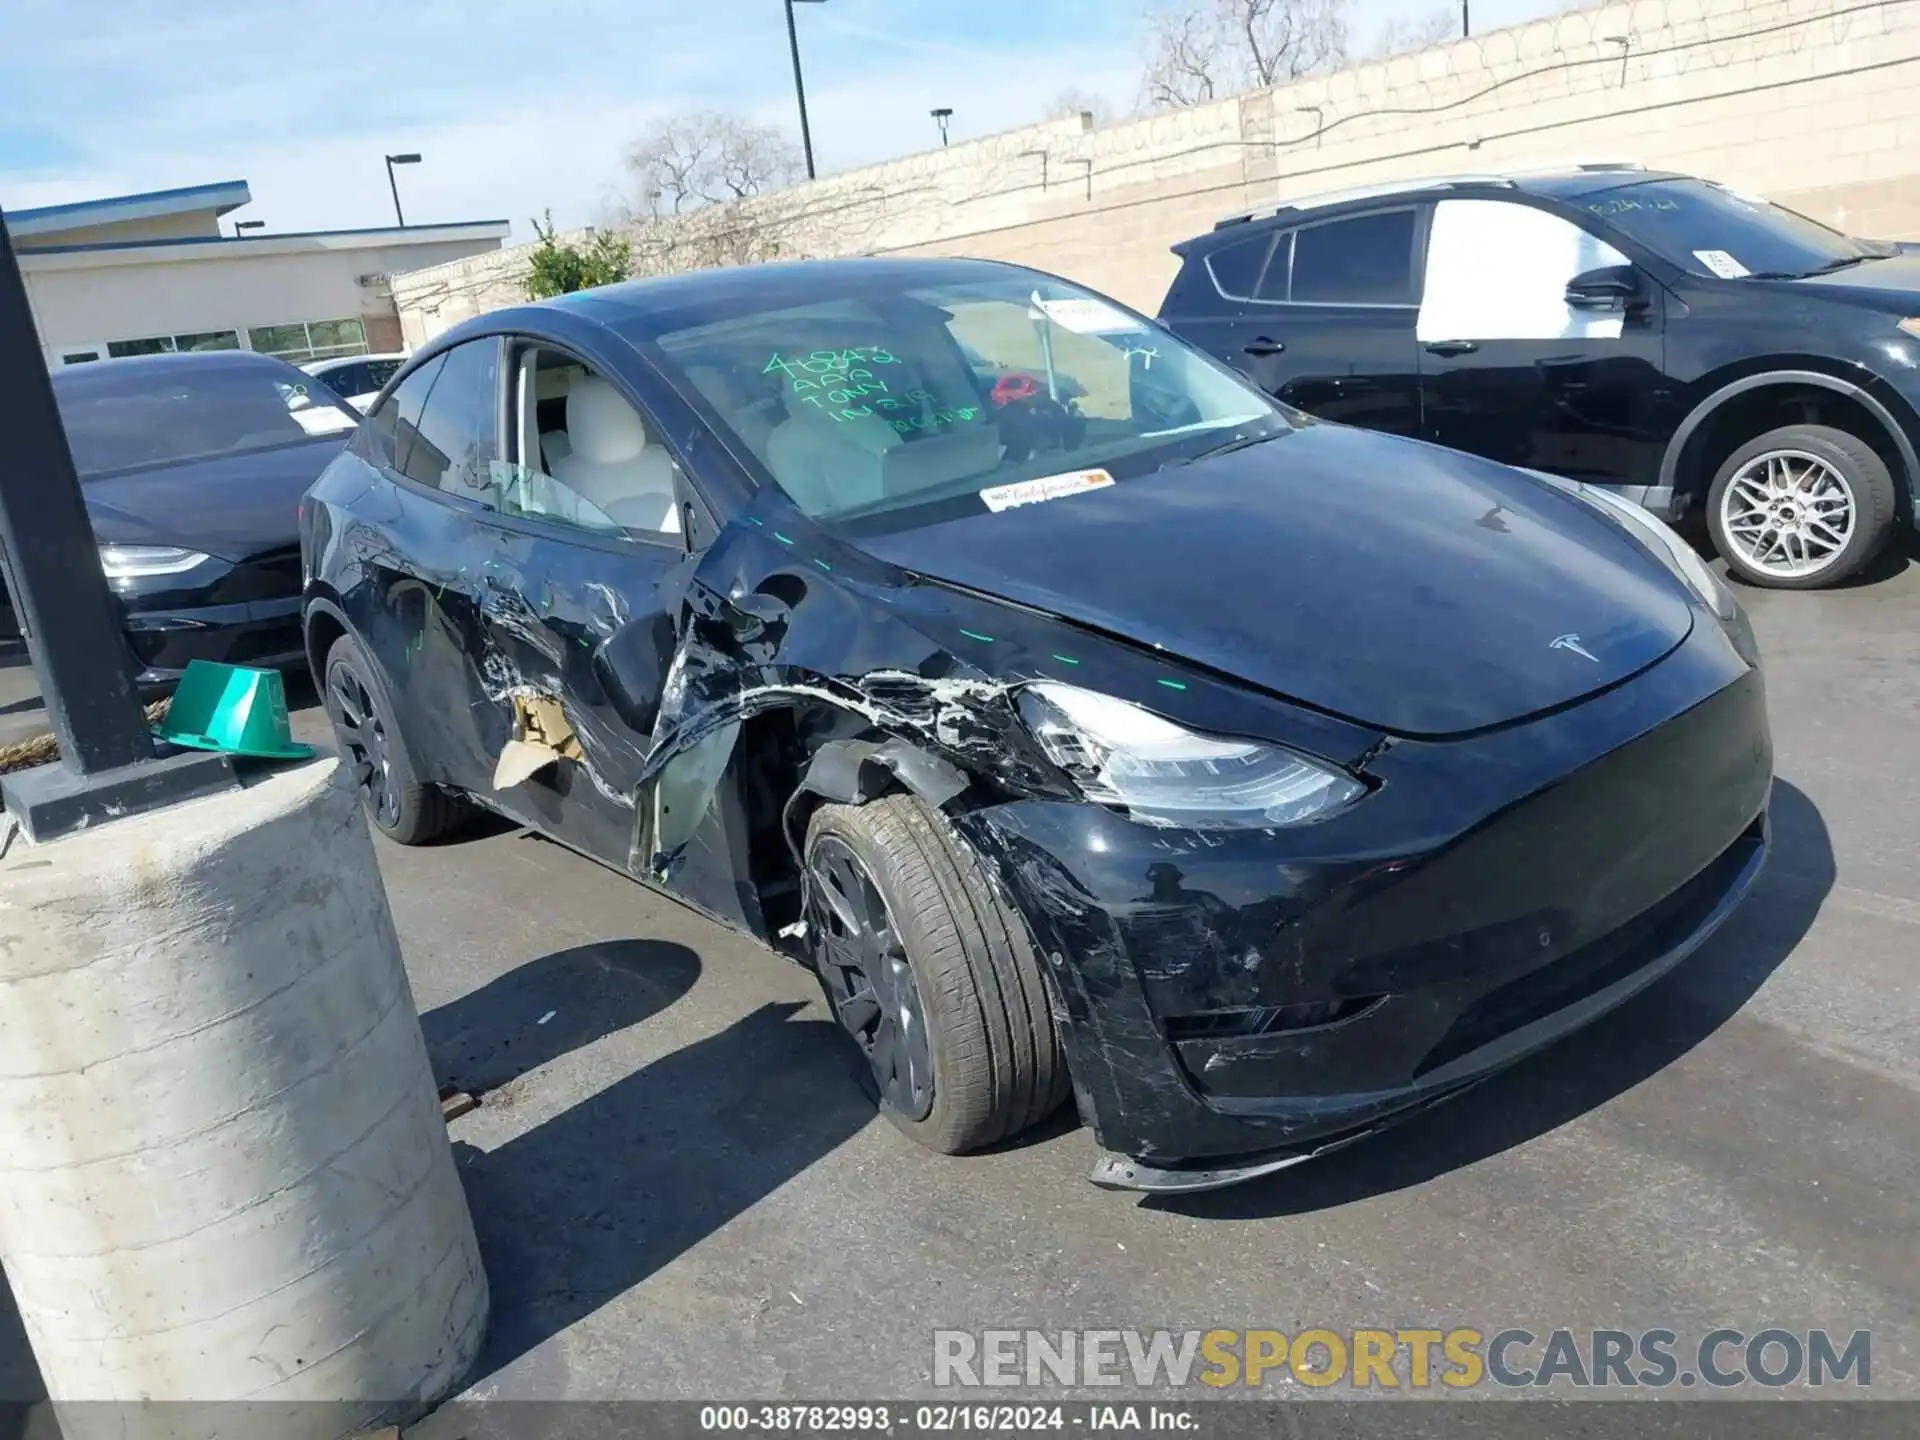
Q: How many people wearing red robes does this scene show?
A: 0